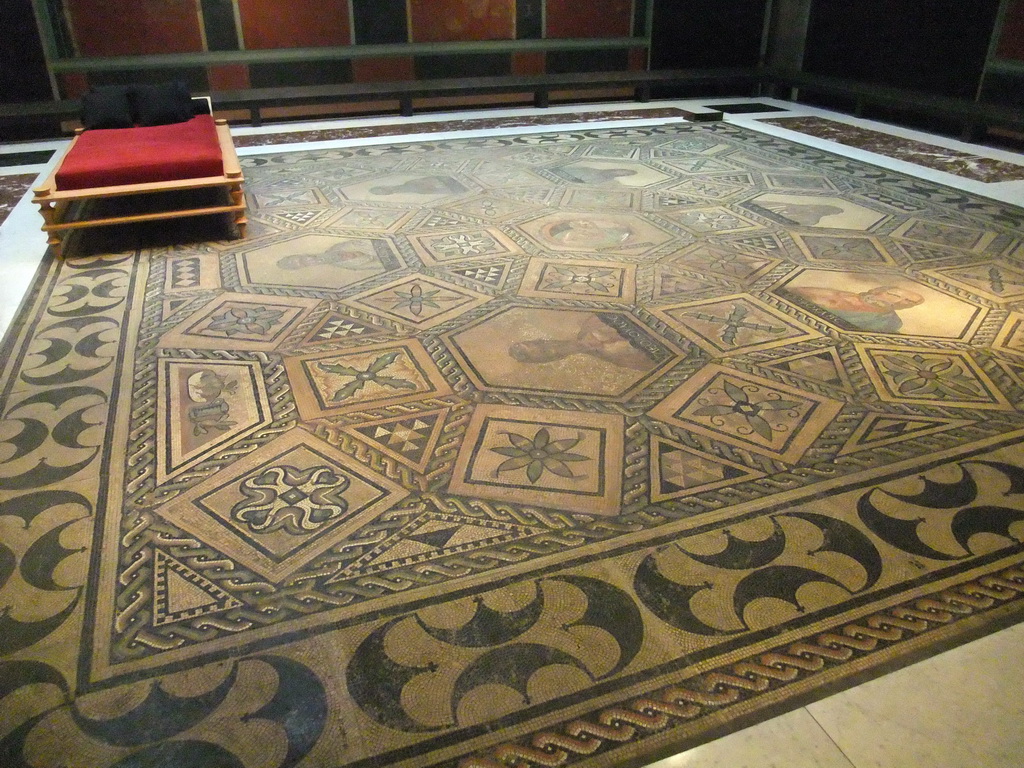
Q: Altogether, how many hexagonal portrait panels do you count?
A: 7